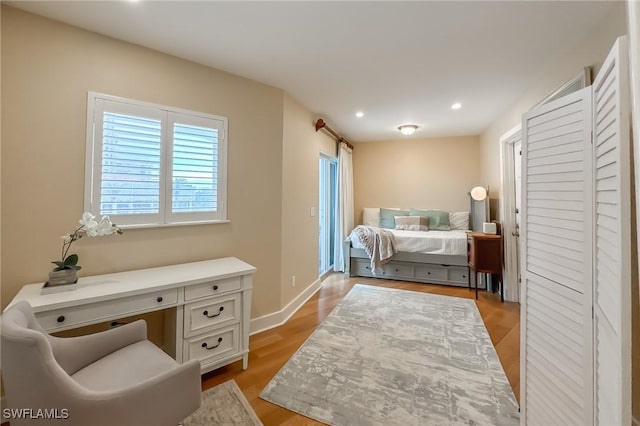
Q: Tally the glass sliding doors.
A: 1